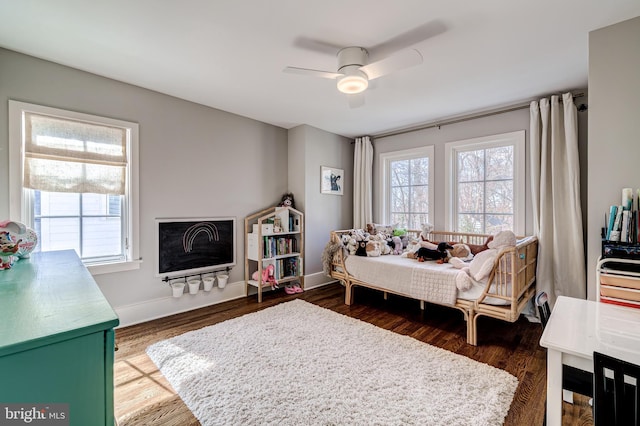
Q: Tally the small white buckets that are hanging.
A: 4